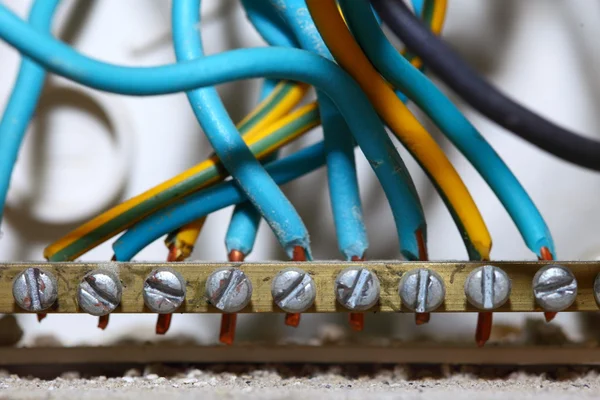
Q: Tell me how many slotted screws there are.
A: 9